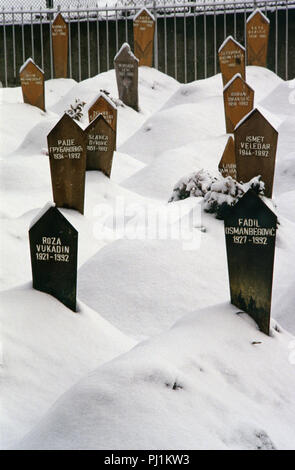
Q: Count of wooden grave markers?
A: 14